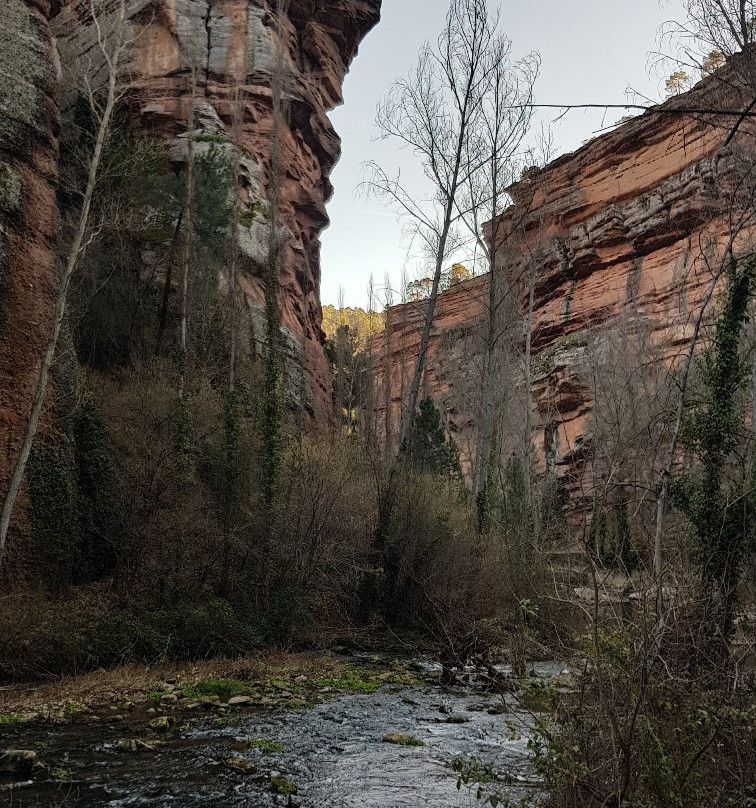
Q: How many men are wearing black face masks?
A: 0